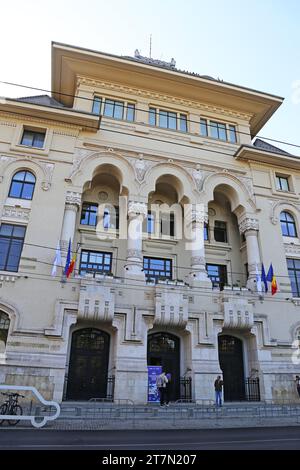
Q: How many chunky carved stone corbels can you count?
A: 3